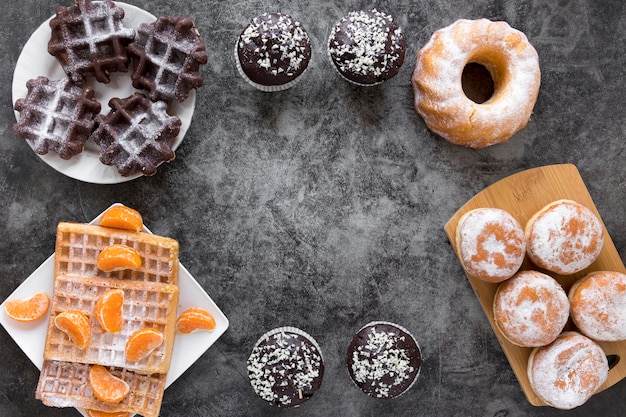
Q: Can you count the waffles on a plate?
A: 7